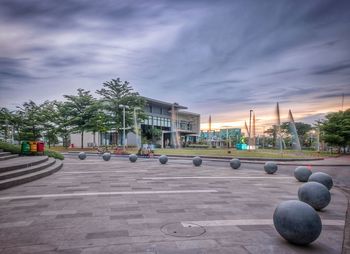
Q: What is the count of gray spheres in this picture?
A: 11